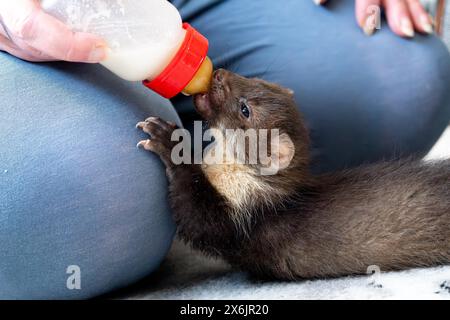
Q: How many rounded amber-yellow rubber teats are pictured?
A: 1